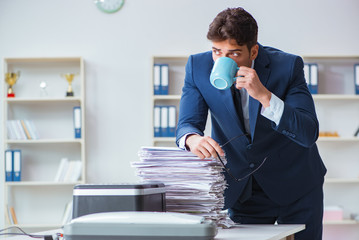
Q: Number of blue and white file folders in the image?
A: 11